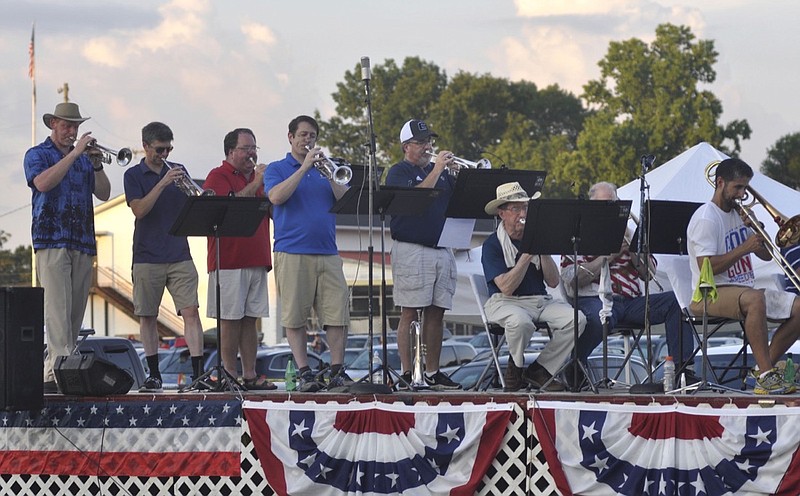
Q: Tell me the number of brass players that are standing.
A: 5